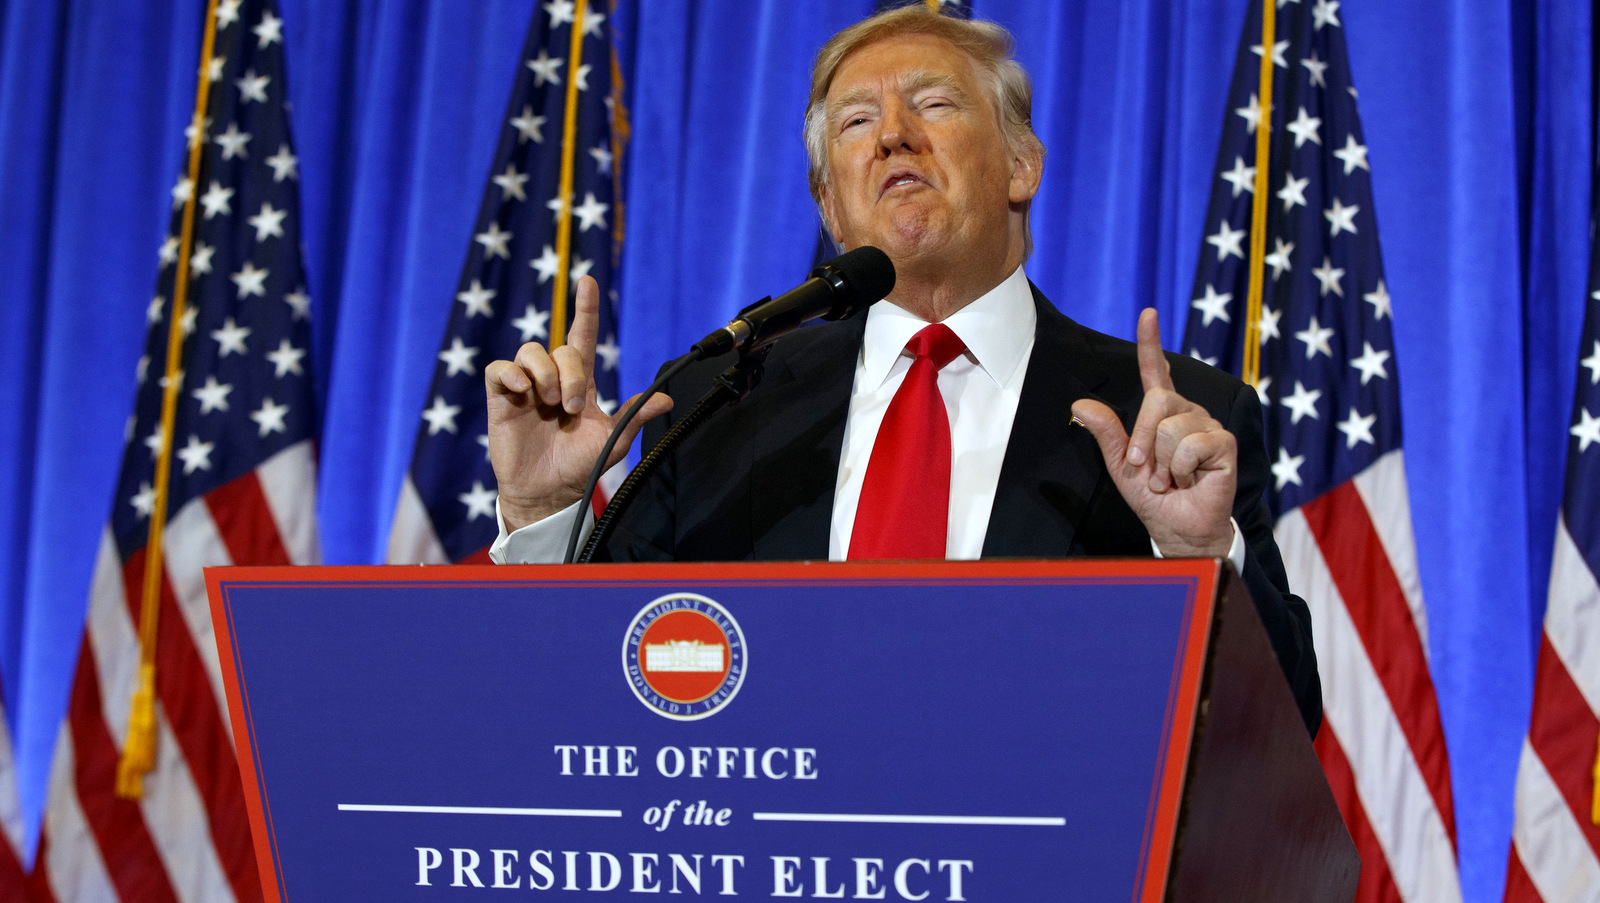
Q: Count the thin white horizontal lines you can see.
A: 2